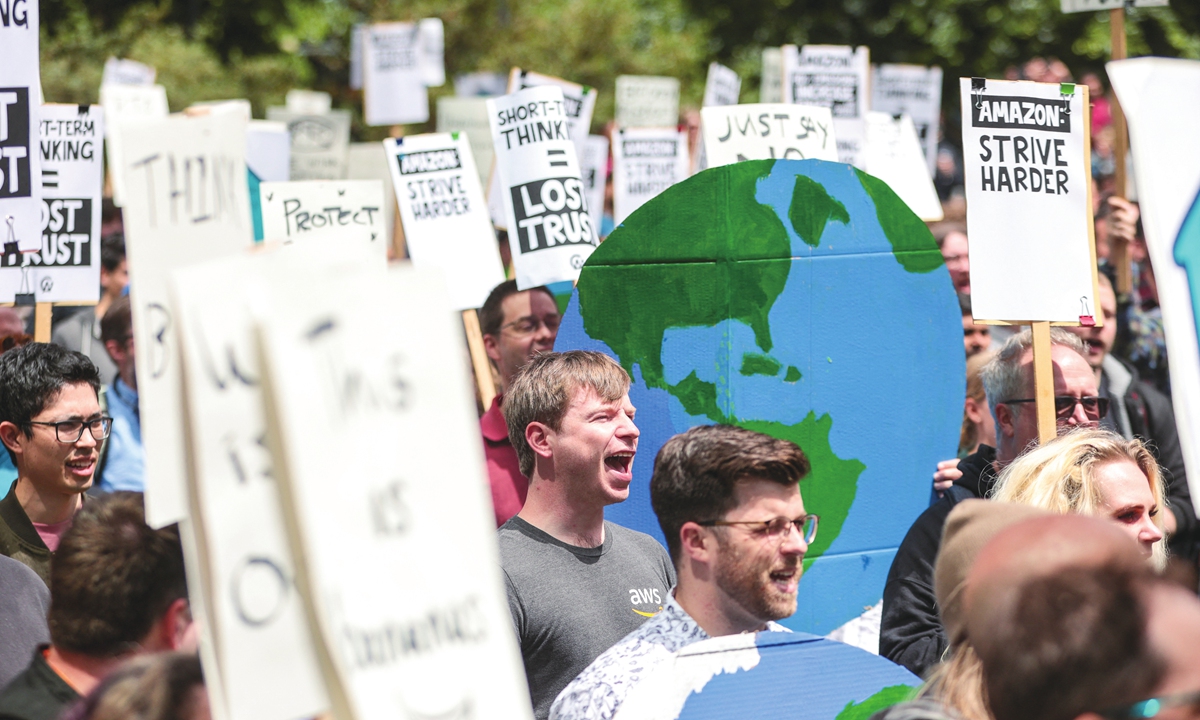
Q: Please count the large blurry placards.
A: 3